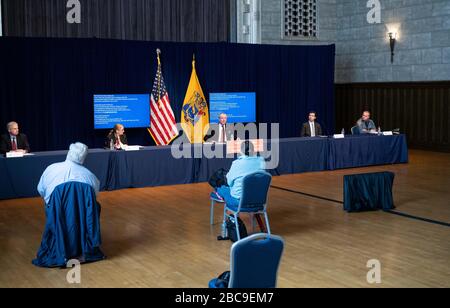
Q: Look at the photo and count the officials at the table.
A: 5